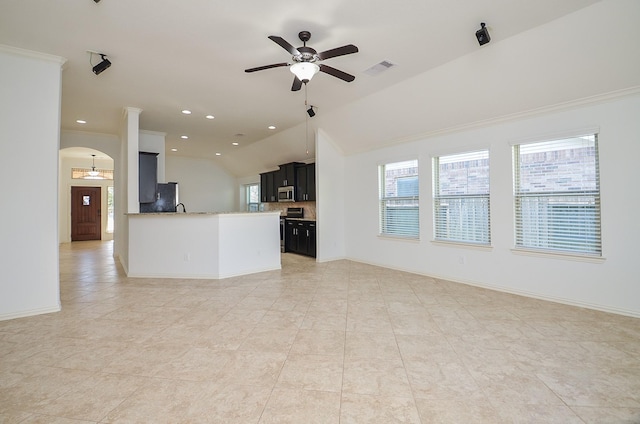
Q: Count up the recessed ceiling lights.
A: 8